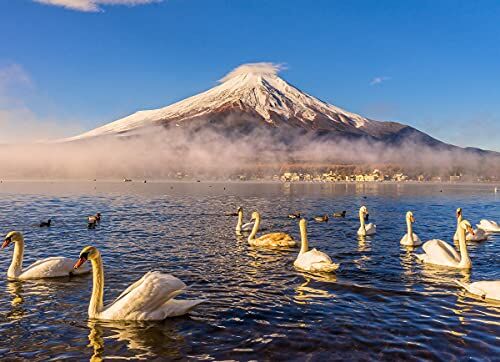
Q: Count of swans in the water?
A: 11